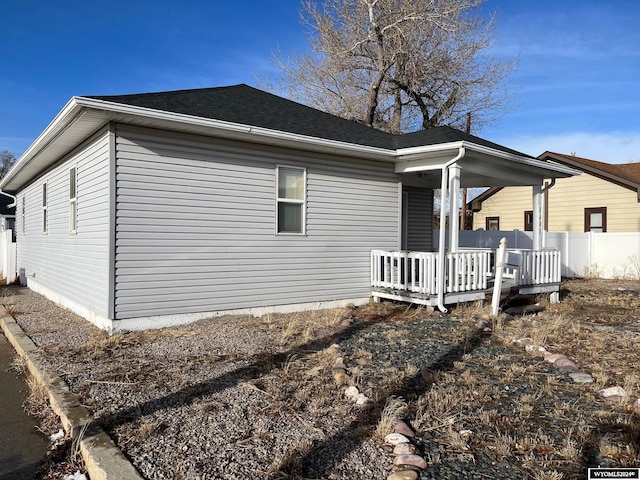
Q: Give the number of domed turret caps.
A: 0